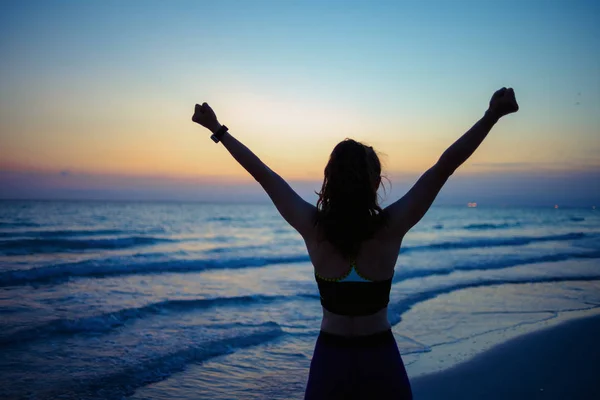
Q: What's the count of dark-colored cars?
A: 0